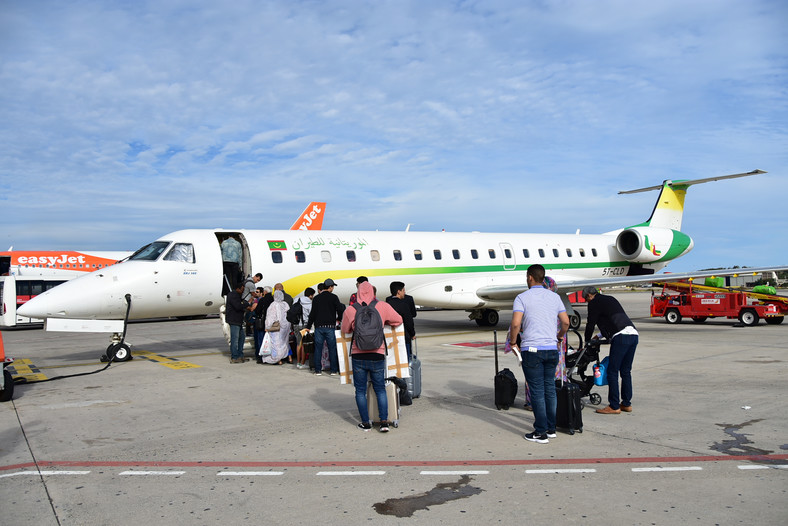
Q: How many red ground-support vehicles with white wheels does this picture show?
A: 1